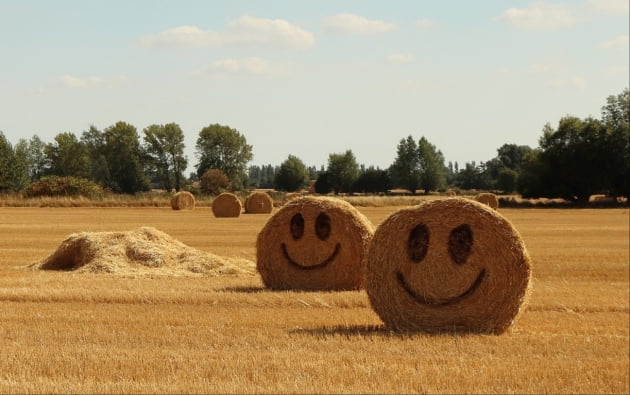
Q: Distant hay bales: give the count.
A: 4